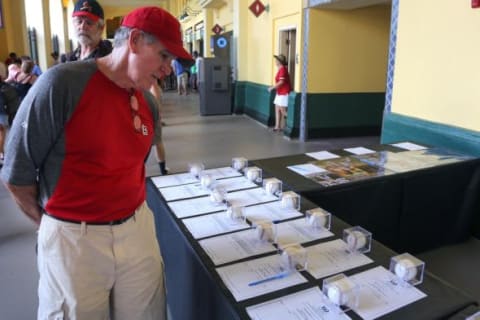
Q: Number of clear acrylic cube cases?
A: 14